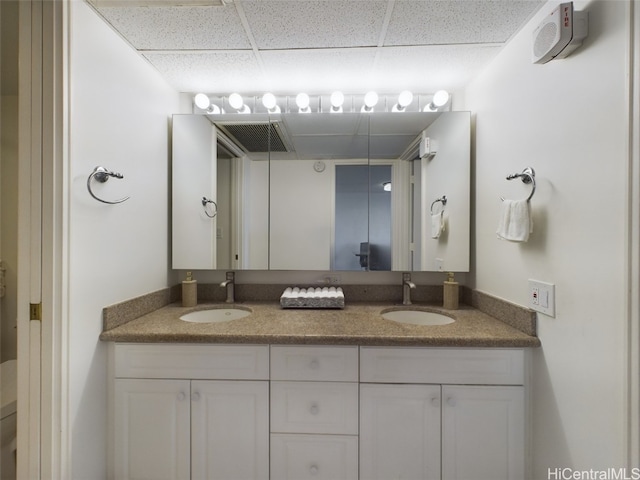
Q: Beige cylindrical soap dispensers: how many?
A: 2